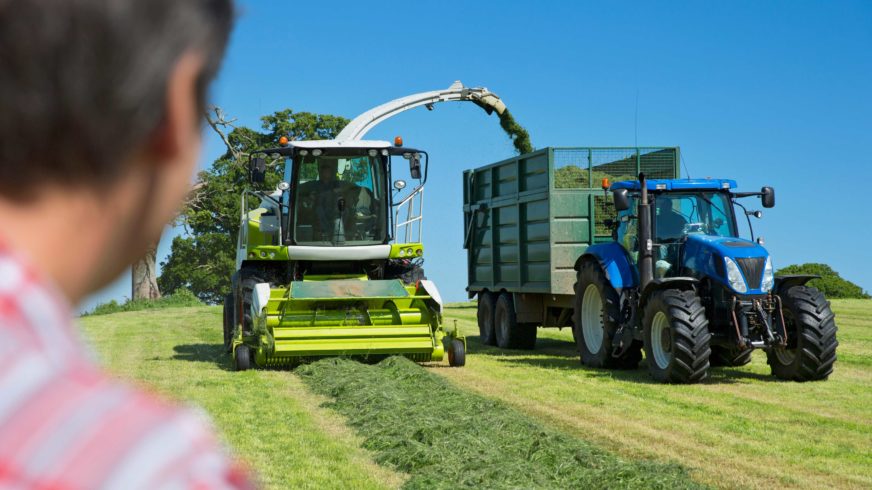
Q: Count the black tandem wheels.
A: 2